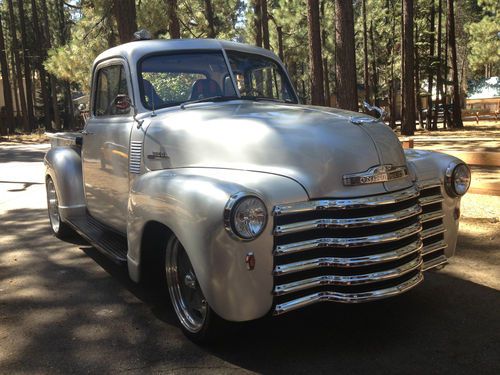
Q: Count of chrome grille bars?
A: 6